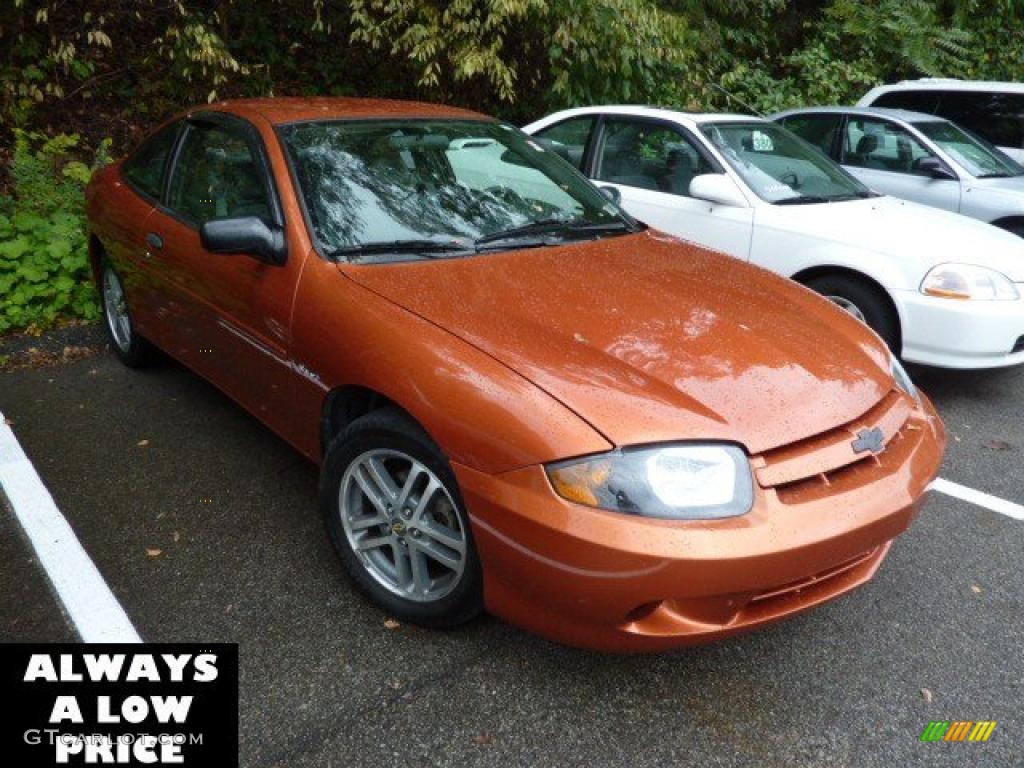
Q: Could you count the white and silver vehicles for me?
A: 3